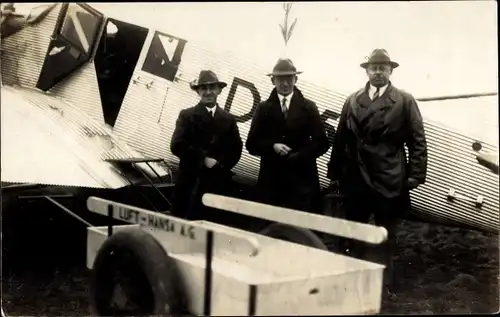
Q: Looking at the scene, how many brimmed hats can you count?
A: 3